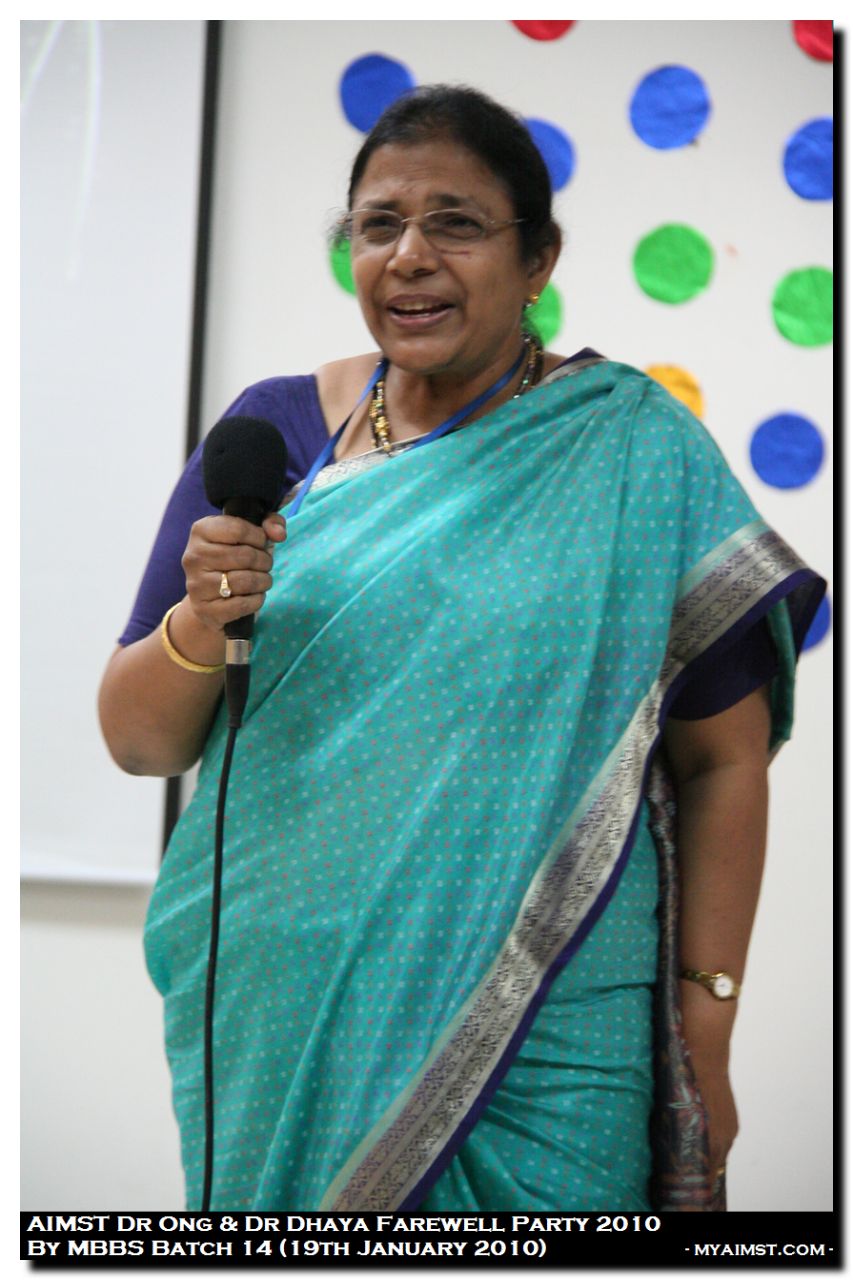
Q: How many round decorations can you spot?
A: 13